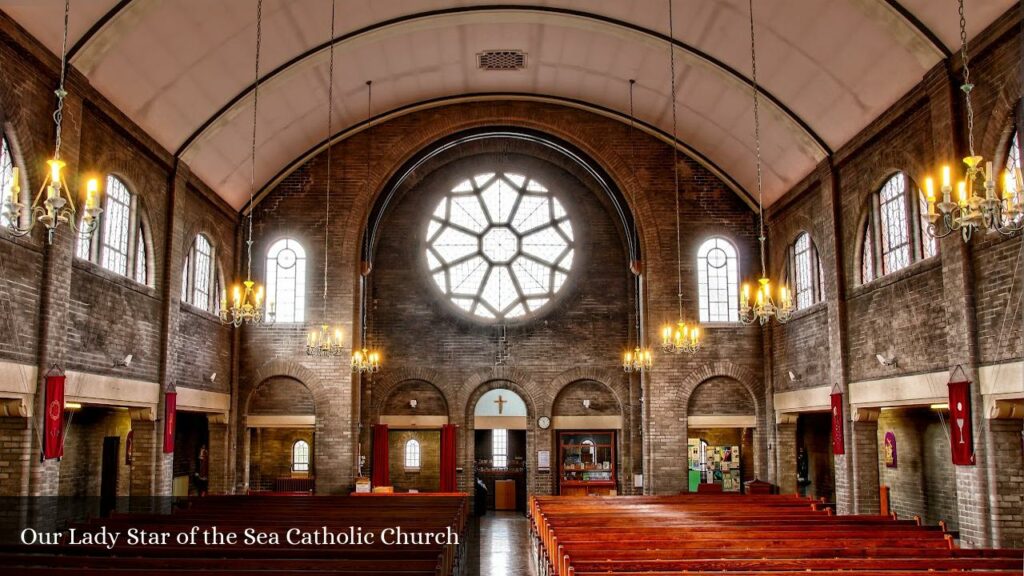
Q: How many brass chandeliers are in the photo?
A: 8